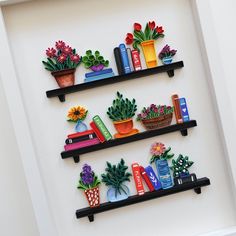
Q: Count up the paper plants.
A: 11